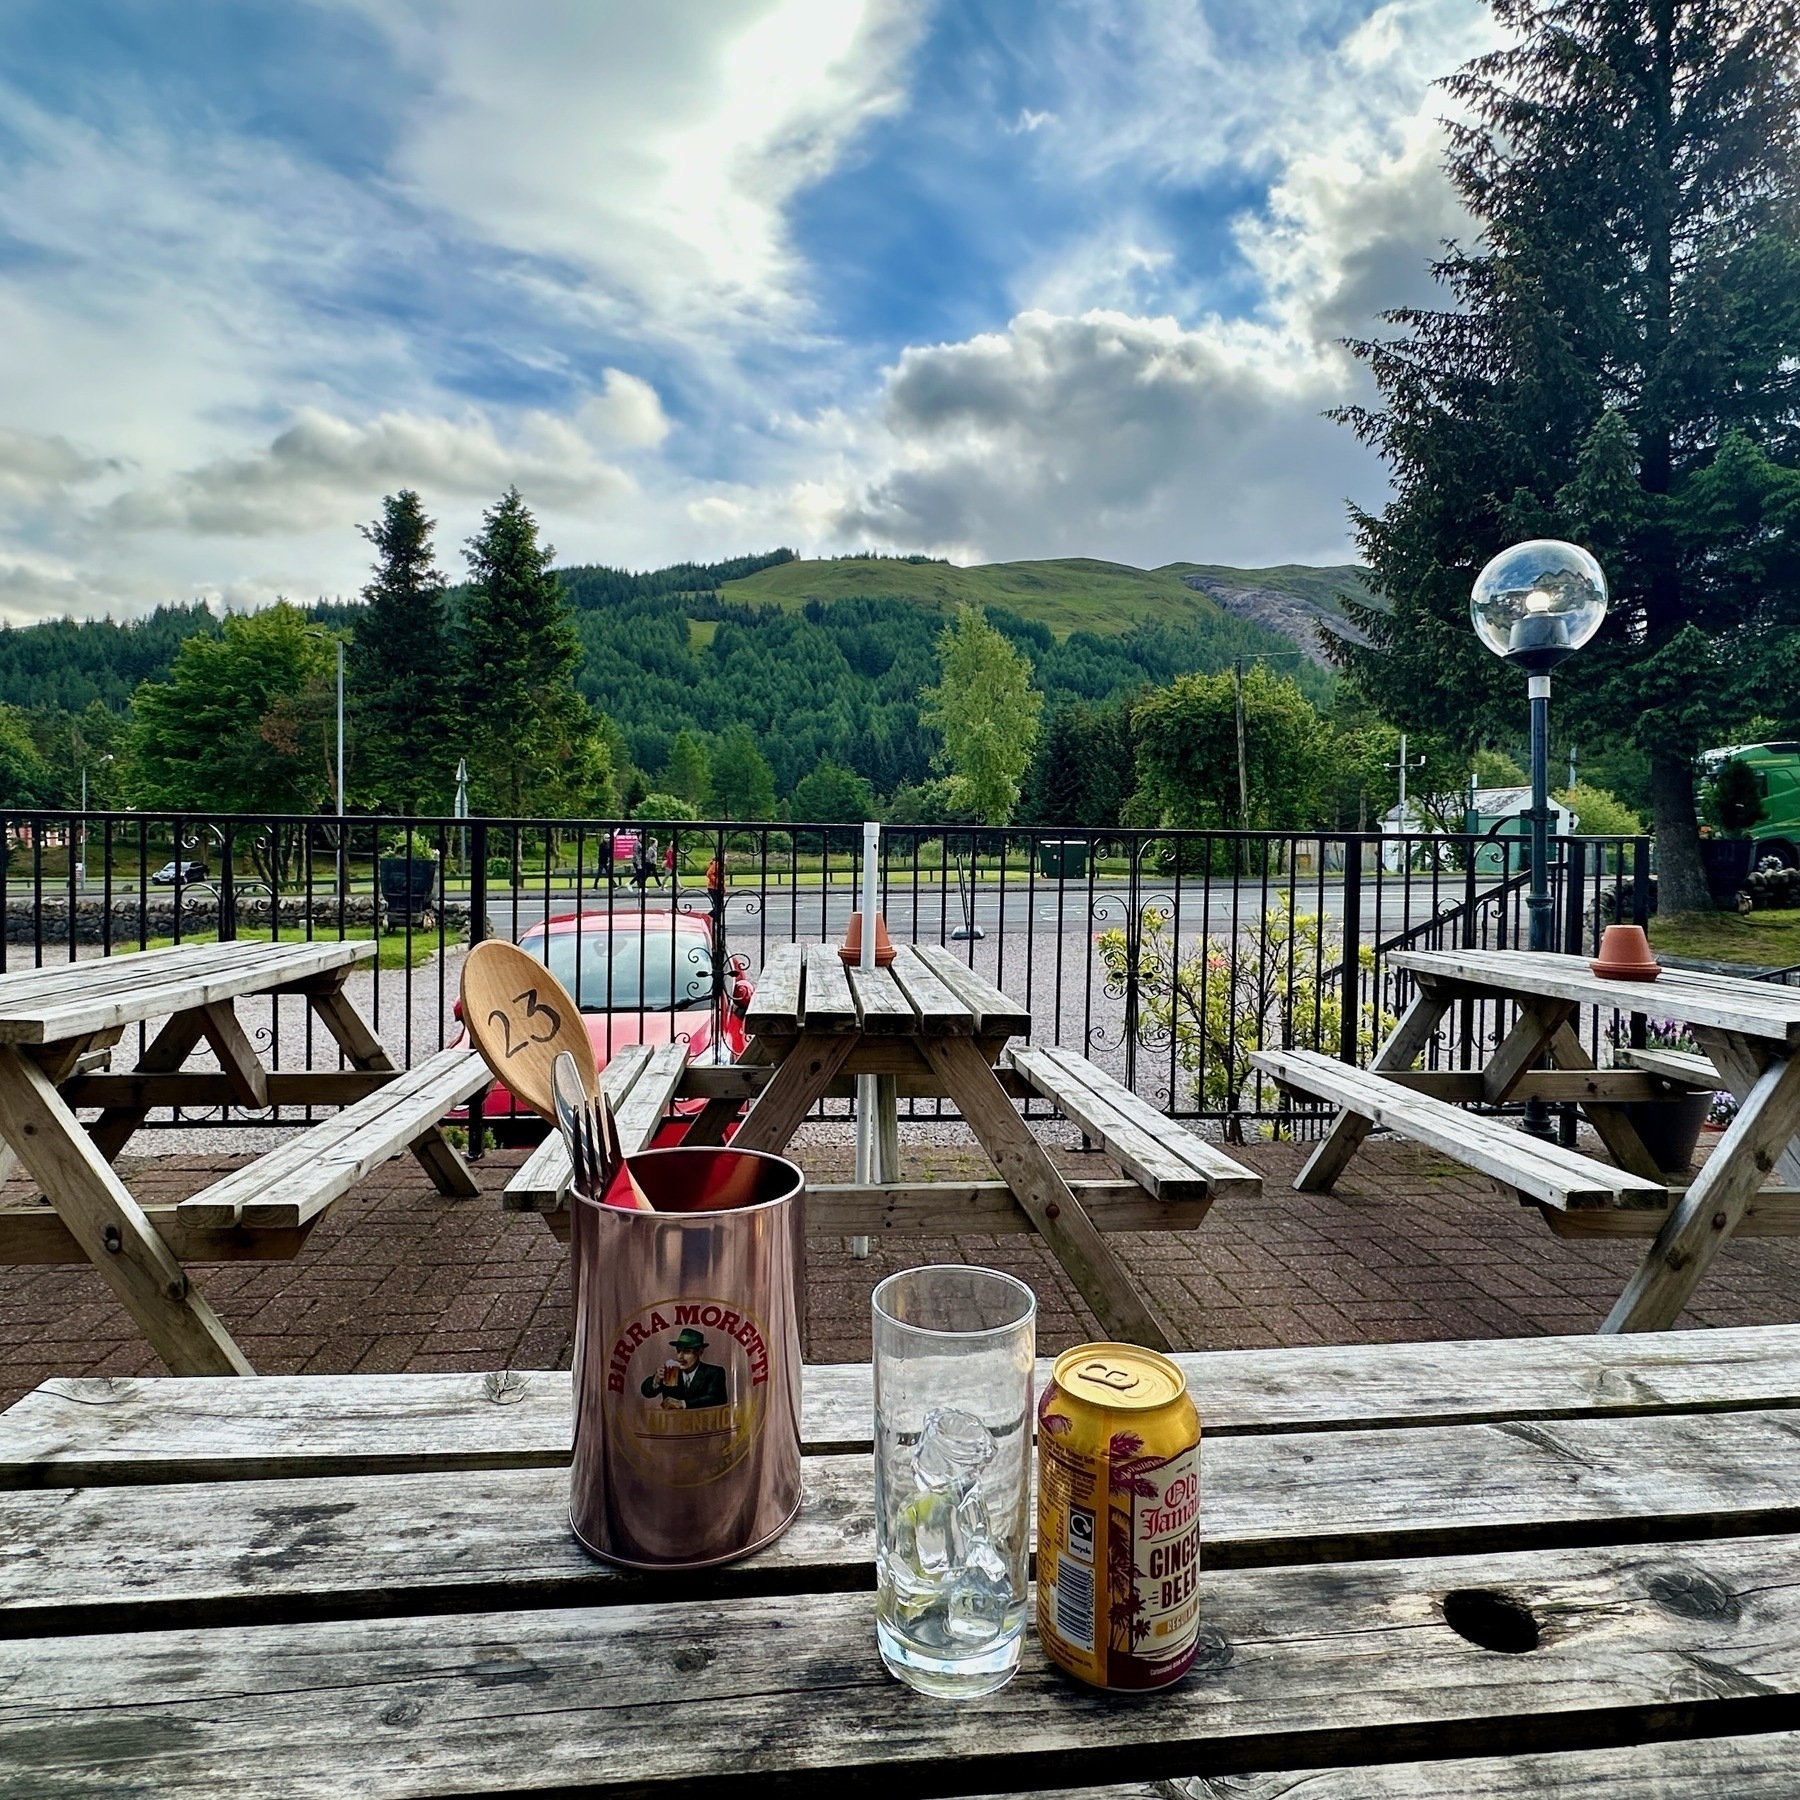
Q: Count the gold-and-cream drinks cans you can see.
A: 1